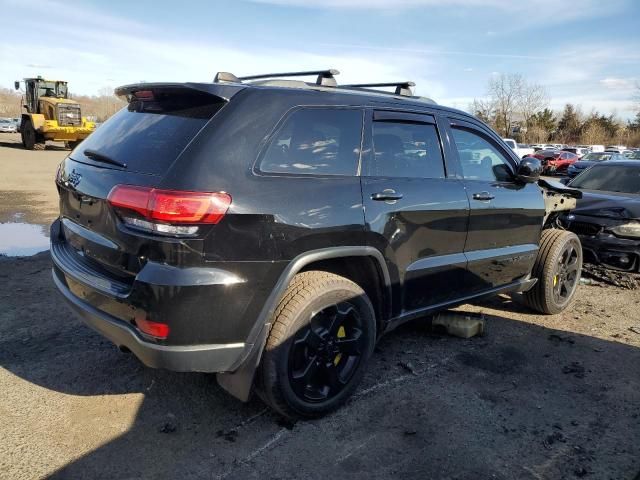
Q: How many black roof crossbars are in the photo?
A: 2